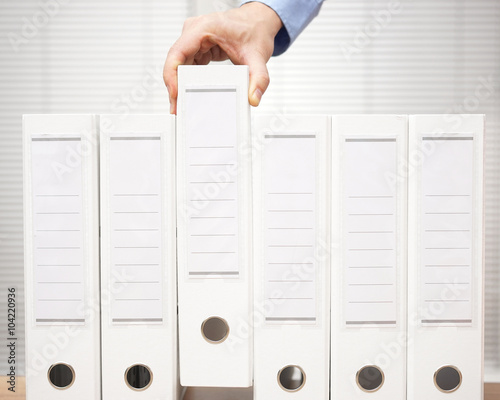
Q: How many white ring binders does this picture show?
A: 6